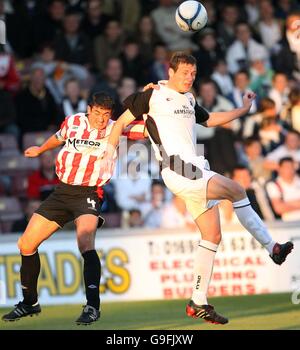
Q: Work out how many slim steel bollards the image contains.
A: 0